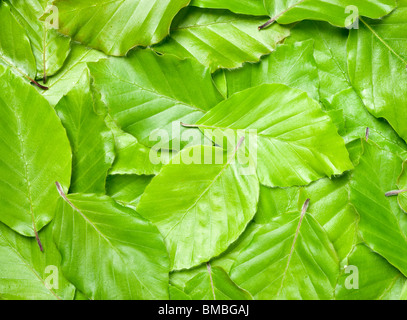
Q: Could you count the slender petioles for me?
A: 11